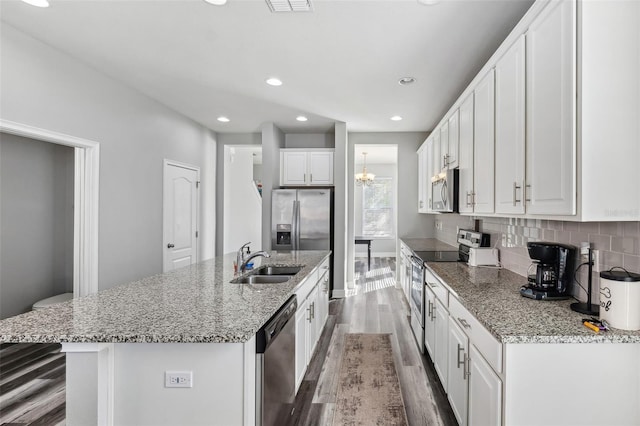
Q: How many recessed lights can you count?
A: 8